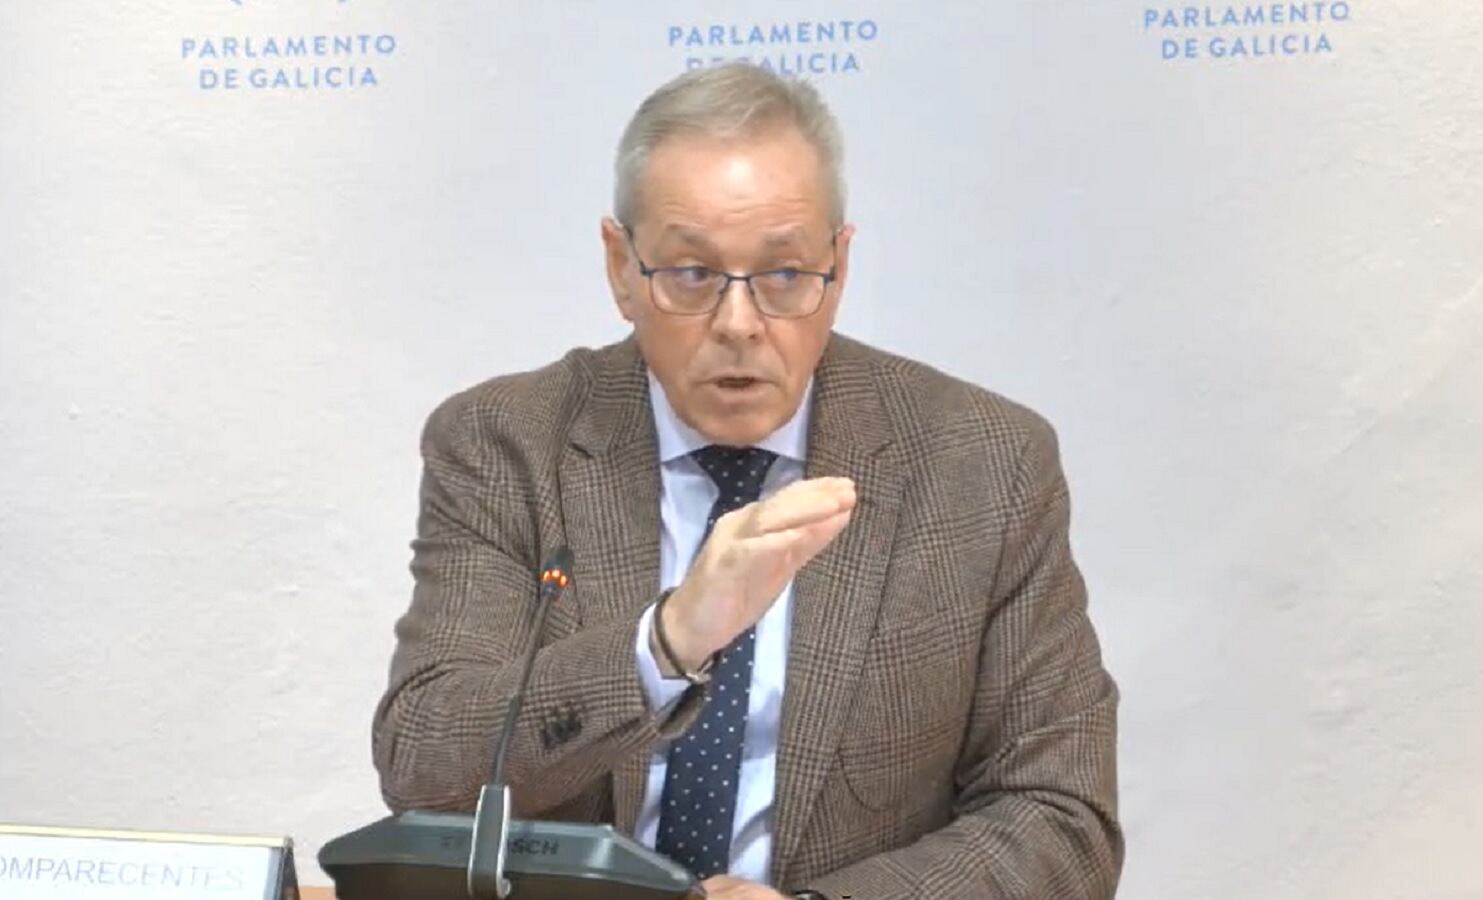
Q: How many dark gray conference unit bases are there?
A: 1